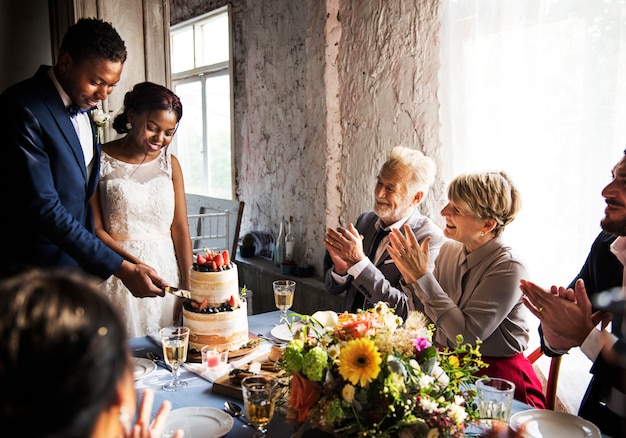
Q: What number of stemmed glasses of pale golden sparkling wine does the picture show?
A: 3